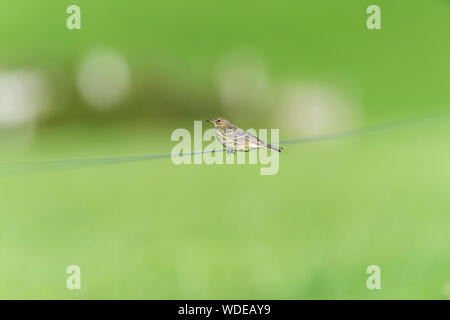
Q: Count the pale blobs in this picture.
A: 4